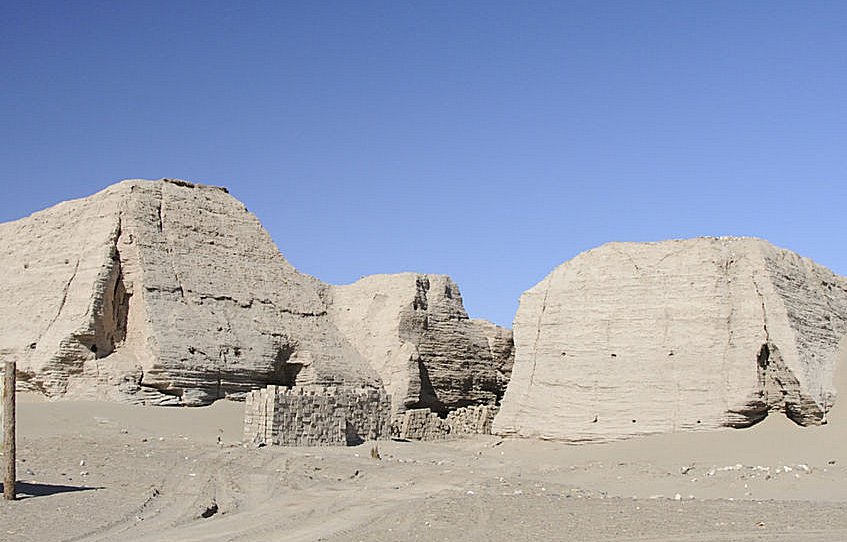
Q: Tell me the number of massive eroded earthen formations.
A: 3